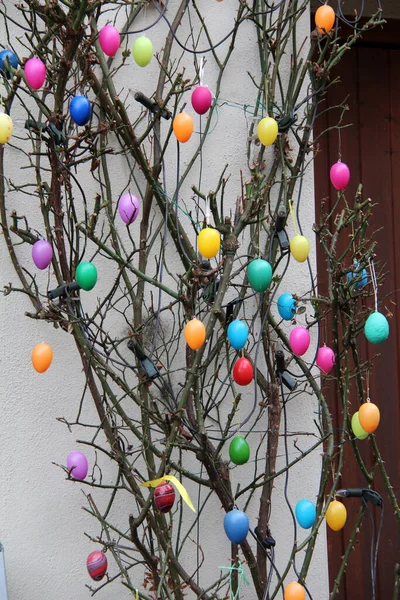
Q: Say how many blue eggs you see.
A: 7